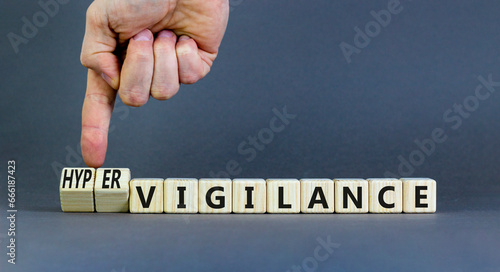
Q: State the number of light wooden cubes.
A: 11